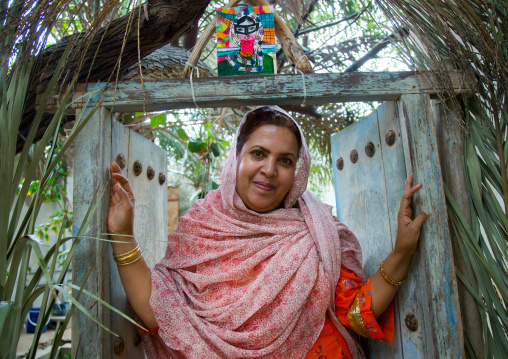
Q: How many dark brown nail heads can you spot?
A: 11